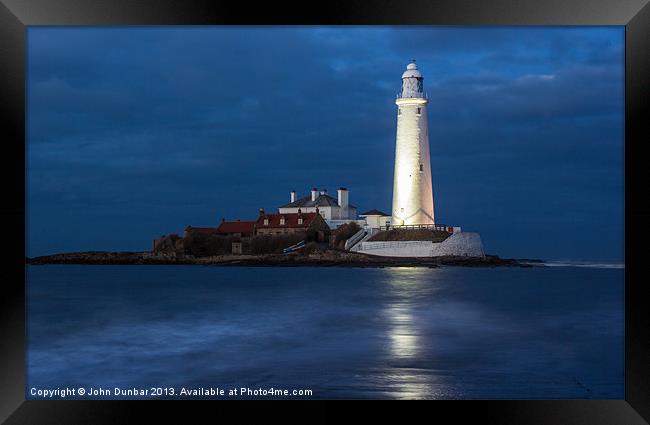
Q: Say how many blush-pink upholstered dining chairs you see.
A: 0